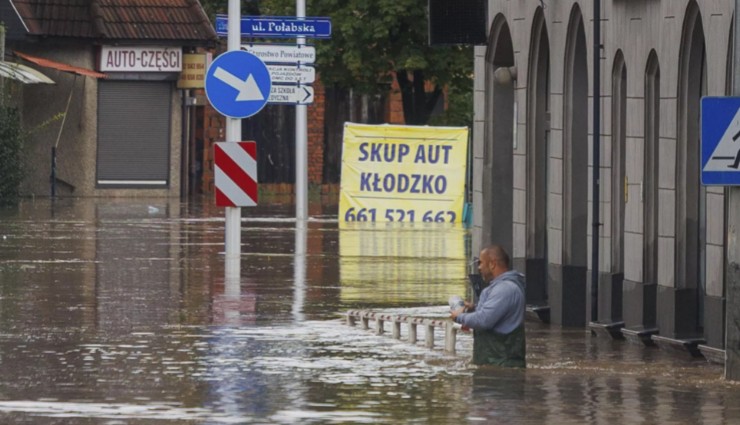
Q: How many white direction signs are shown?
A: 3